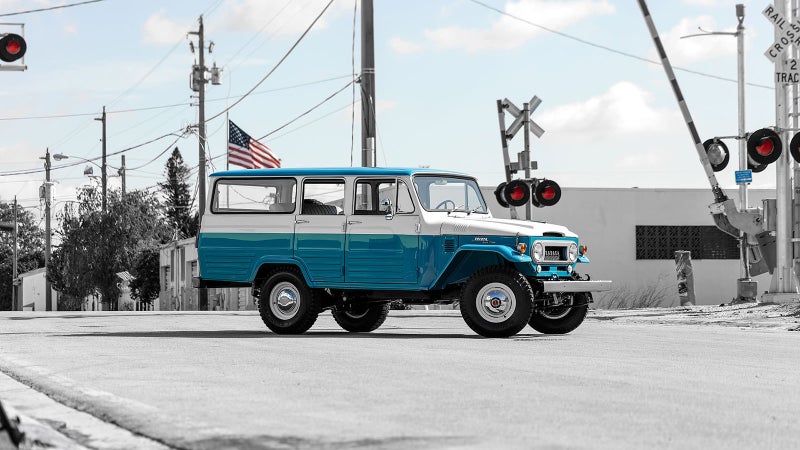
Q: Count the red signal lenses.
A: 4